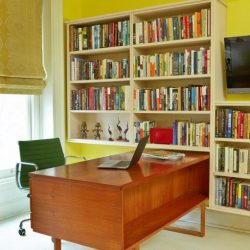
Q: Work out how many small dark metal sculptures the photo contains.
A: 5